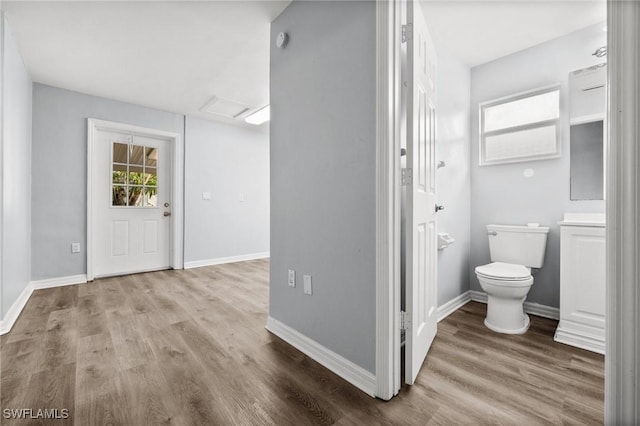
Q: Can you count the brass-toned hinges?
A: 0